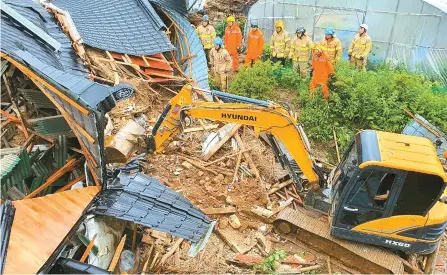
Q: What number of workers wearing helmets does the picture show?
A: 9